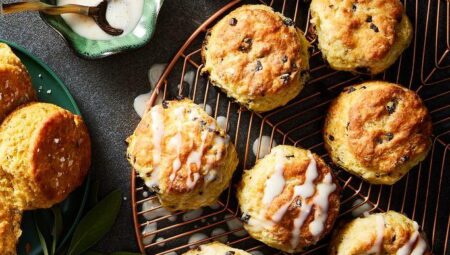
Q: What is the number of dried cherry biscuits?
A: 7